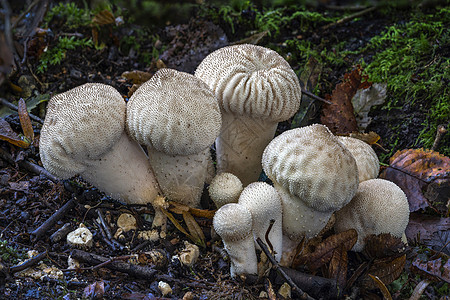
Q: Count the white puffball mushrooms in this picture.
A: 9